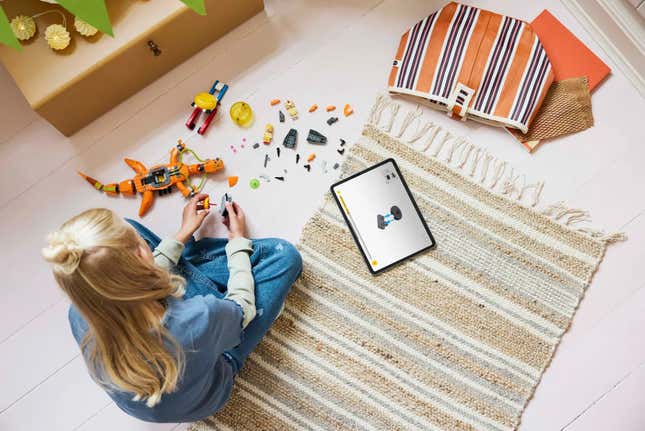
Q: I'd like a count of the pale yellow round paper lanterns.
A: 3